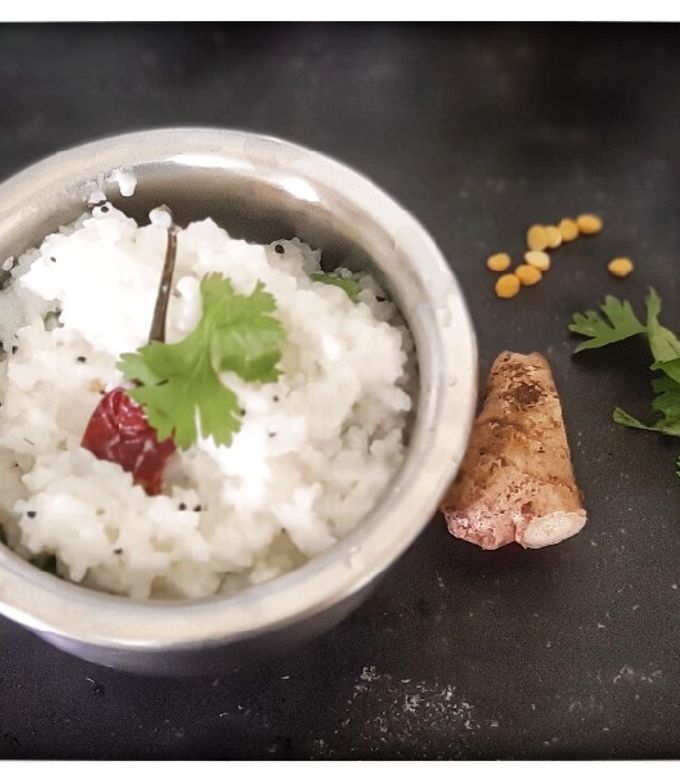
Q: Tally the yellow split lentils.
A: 9